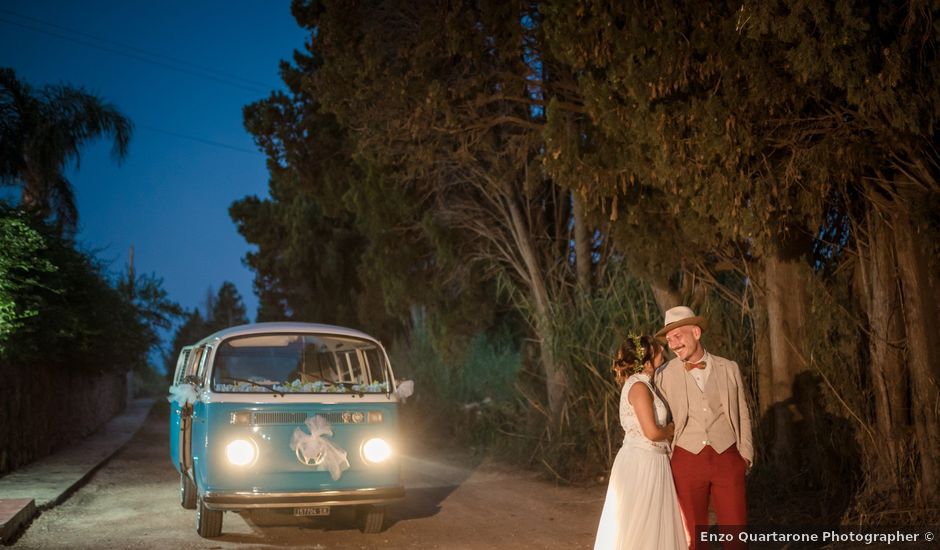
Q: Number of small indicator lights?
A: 2